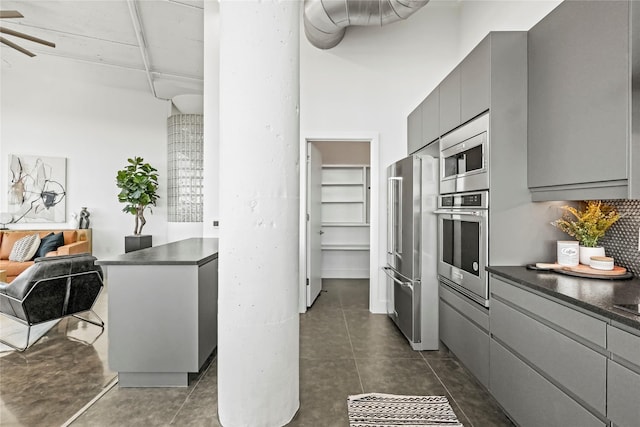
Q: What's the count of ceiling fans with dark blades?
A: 1